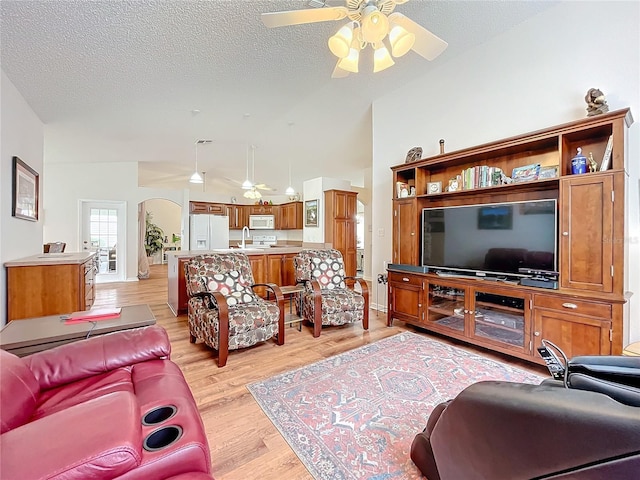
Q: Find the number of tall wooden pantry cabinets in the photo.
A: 1